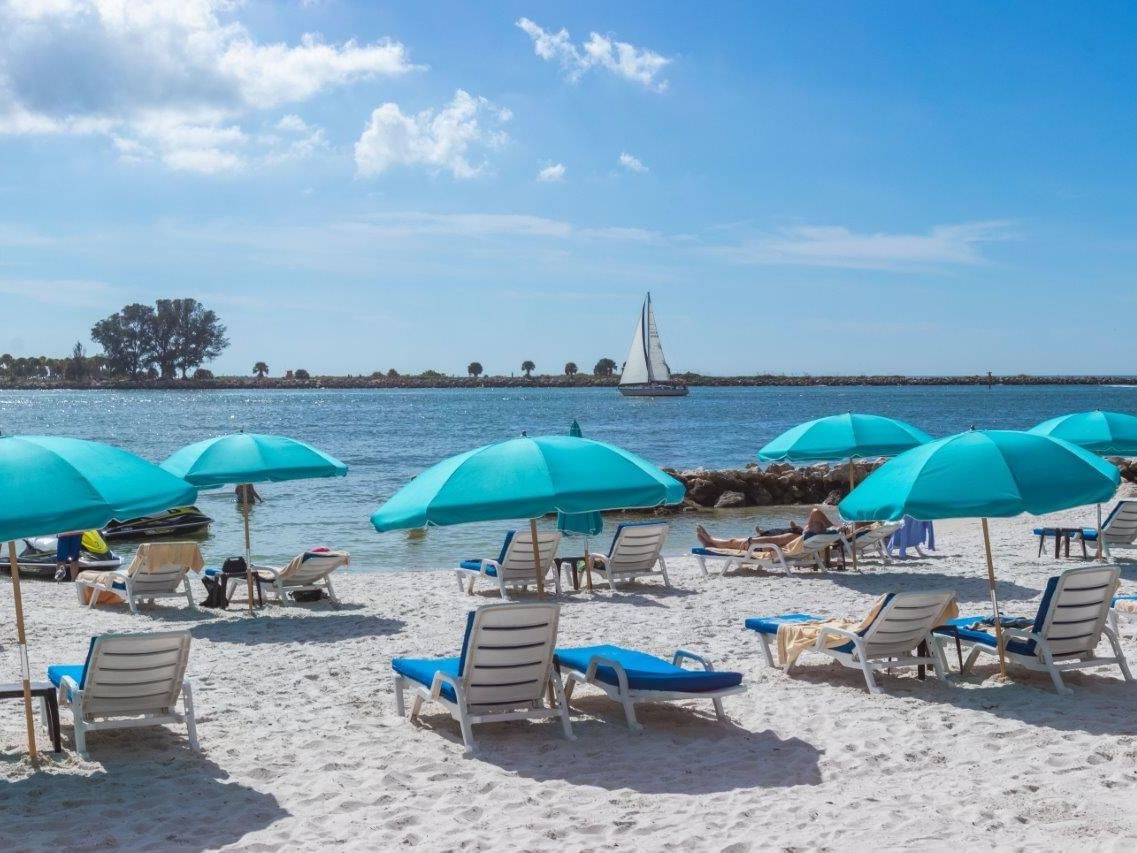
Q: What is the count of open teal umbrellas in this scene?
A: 6